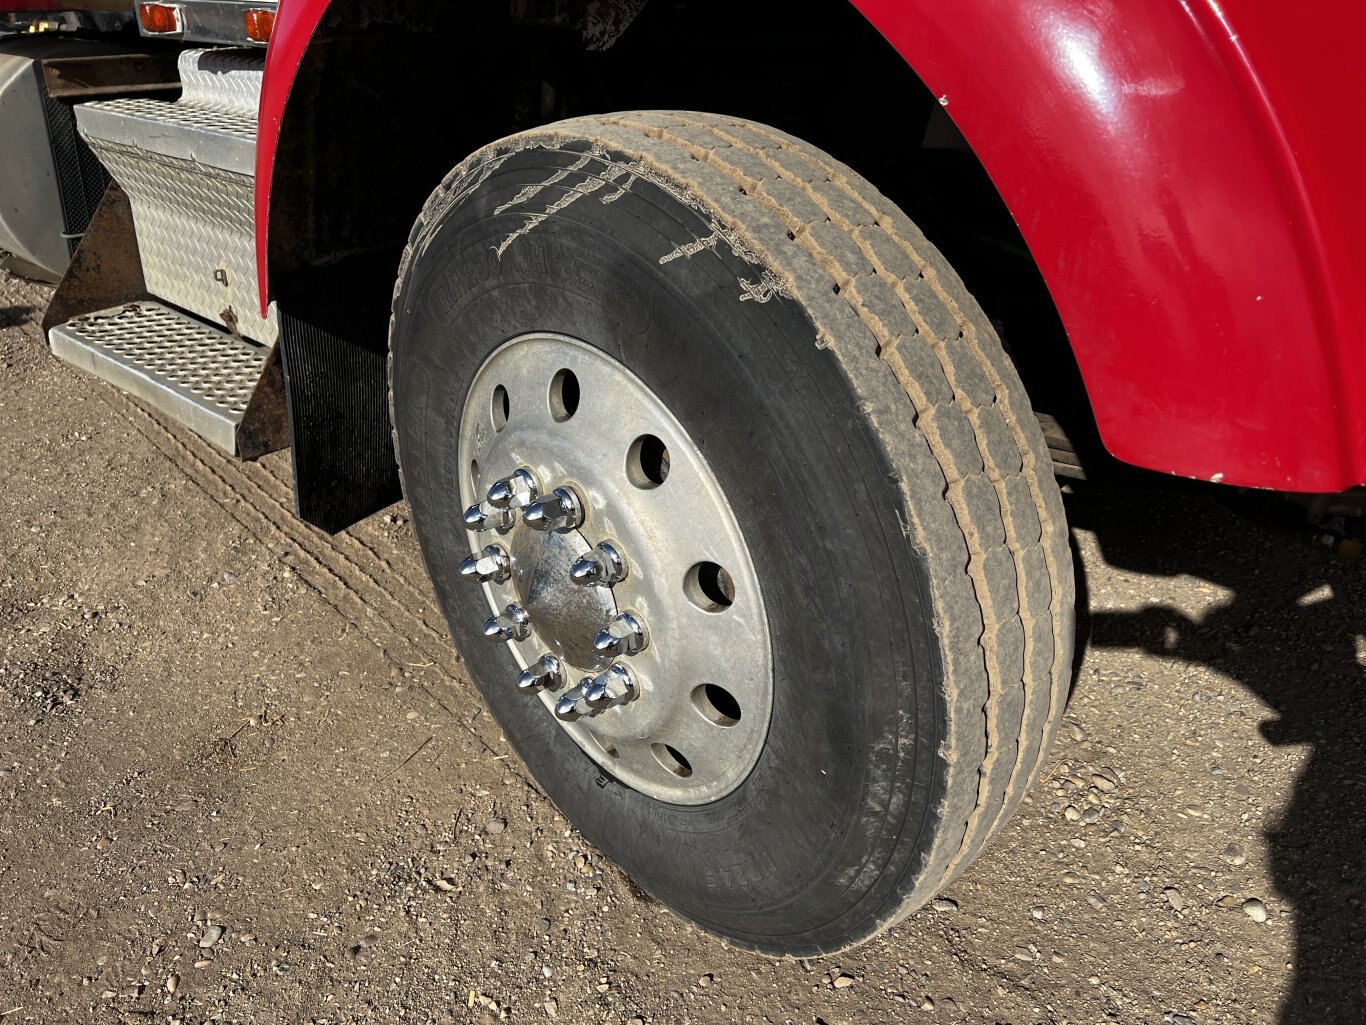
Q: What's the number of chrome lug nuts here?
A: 10